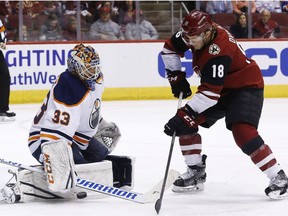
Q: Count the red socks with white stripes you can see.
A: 2